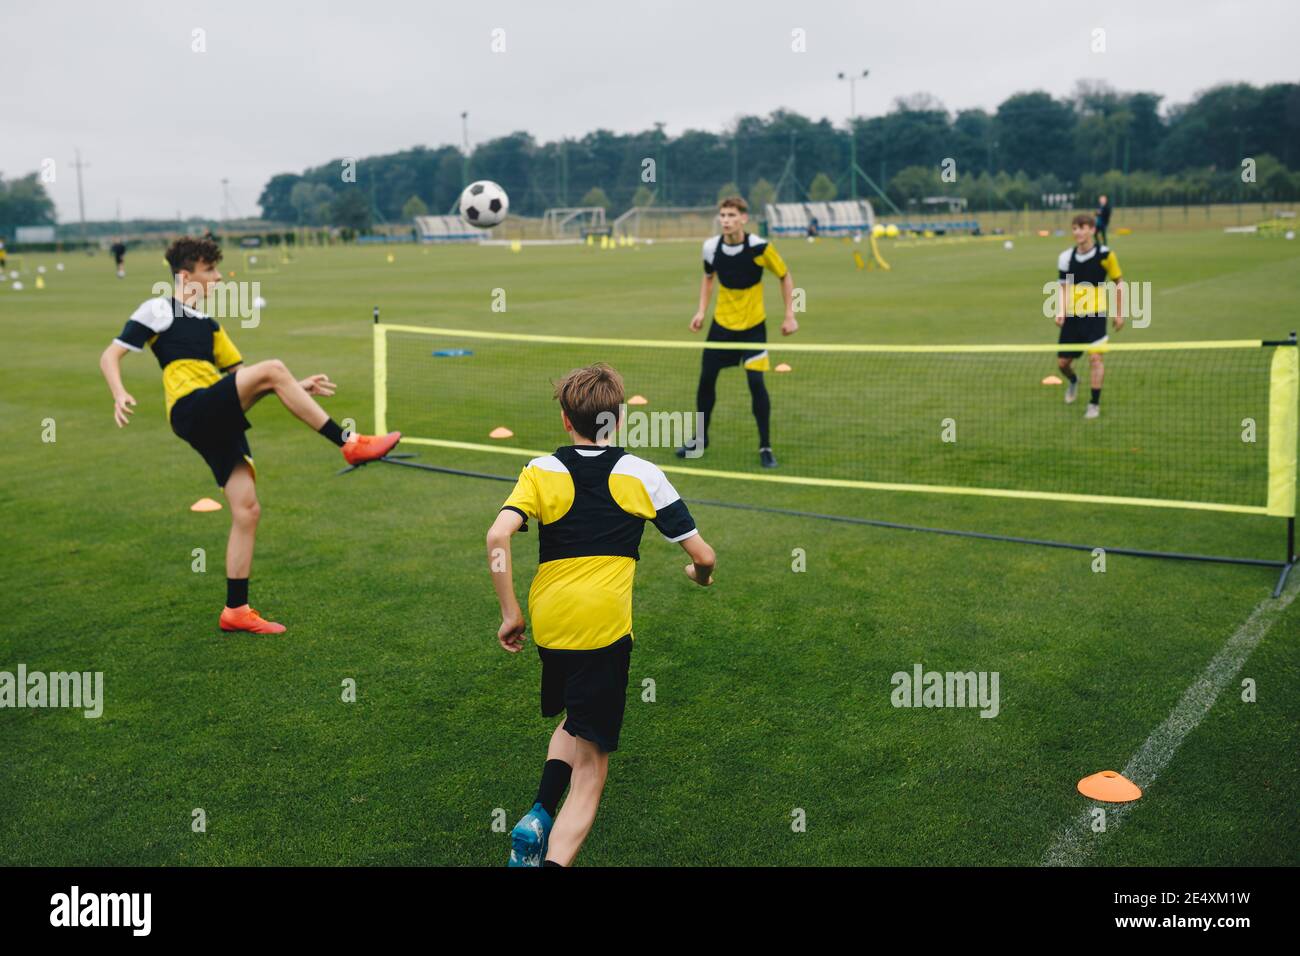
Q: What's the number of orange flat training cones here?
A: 6